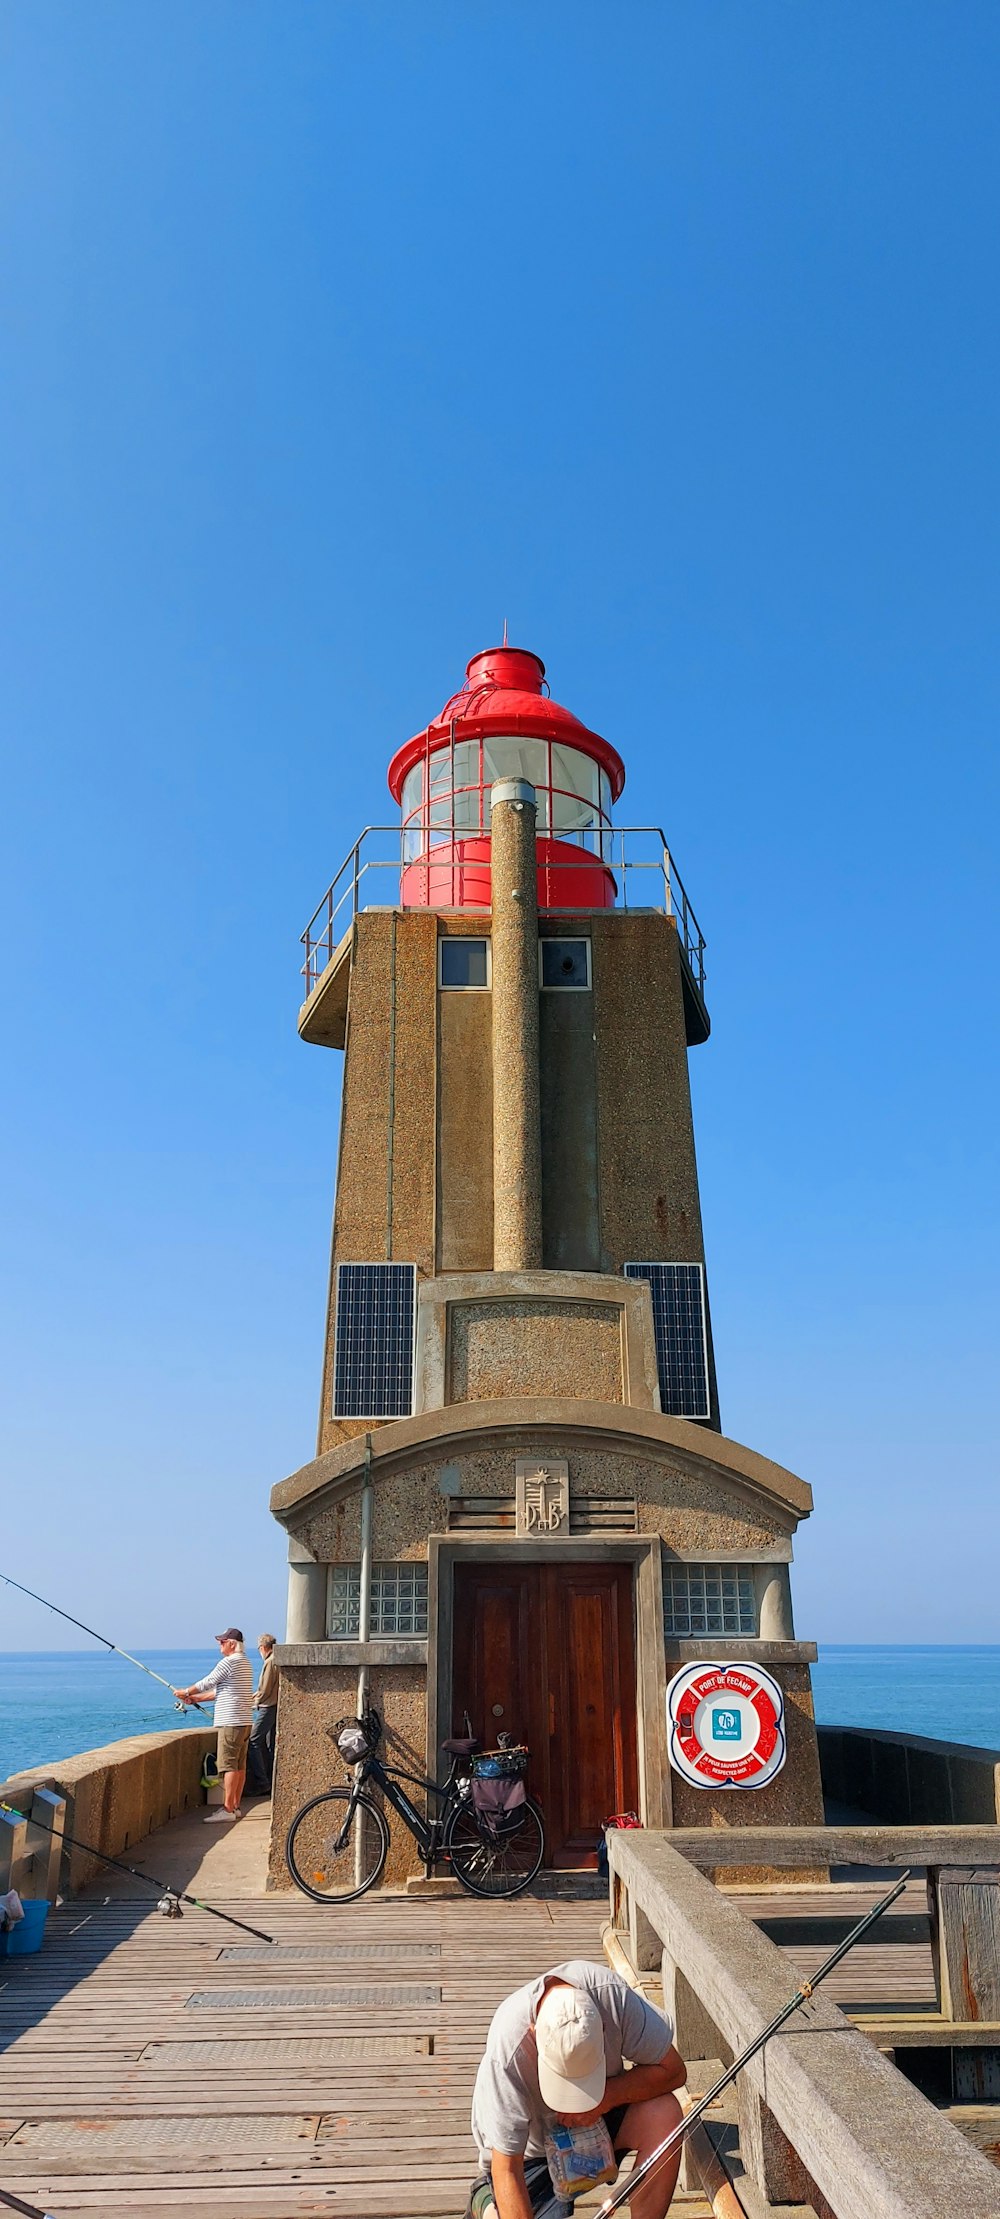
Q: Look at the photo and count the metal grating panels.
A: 4